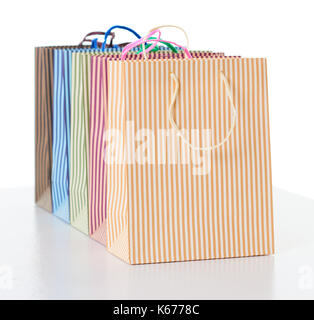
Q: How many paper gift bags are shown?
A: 5